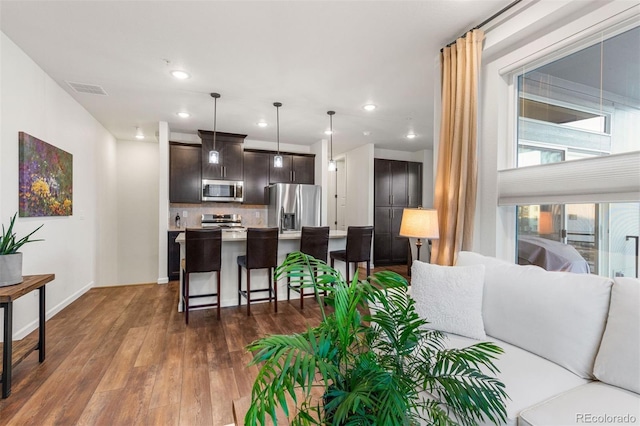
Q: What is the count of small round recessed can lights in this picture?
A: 7